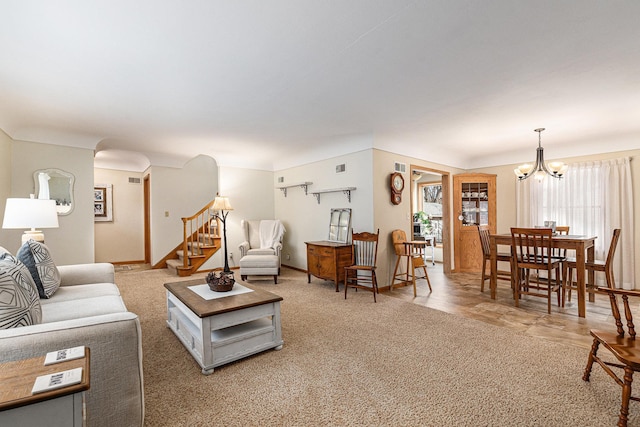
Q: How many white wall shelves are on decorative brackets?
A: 2